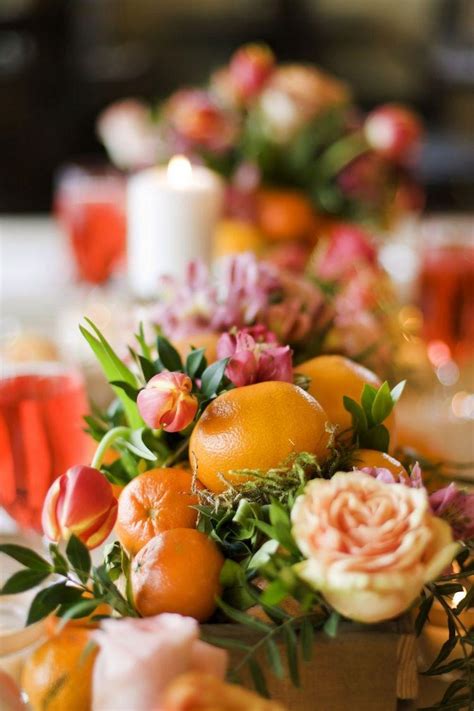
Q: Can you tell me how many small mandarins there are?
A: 2